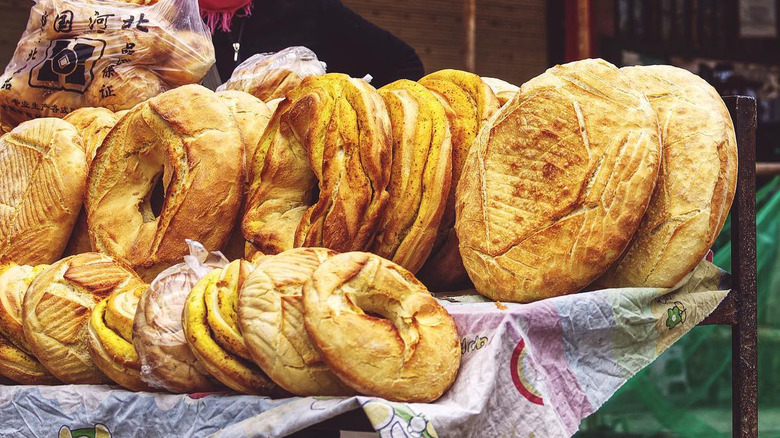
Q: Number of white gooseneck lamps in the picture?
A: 0